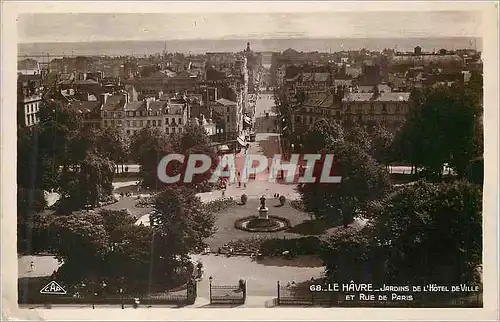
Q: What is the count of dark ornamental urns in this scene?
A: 2